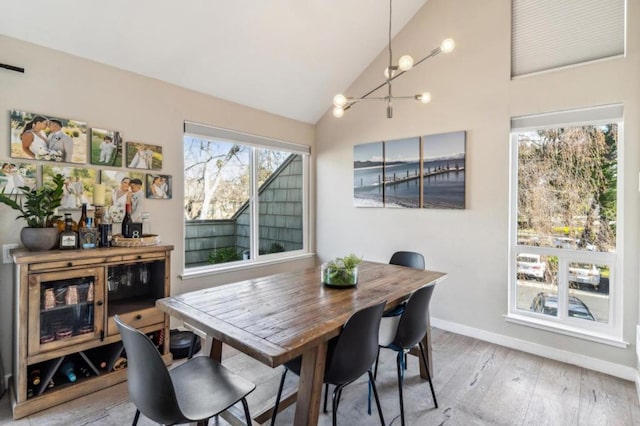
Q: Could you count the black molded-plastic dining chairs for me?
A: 4